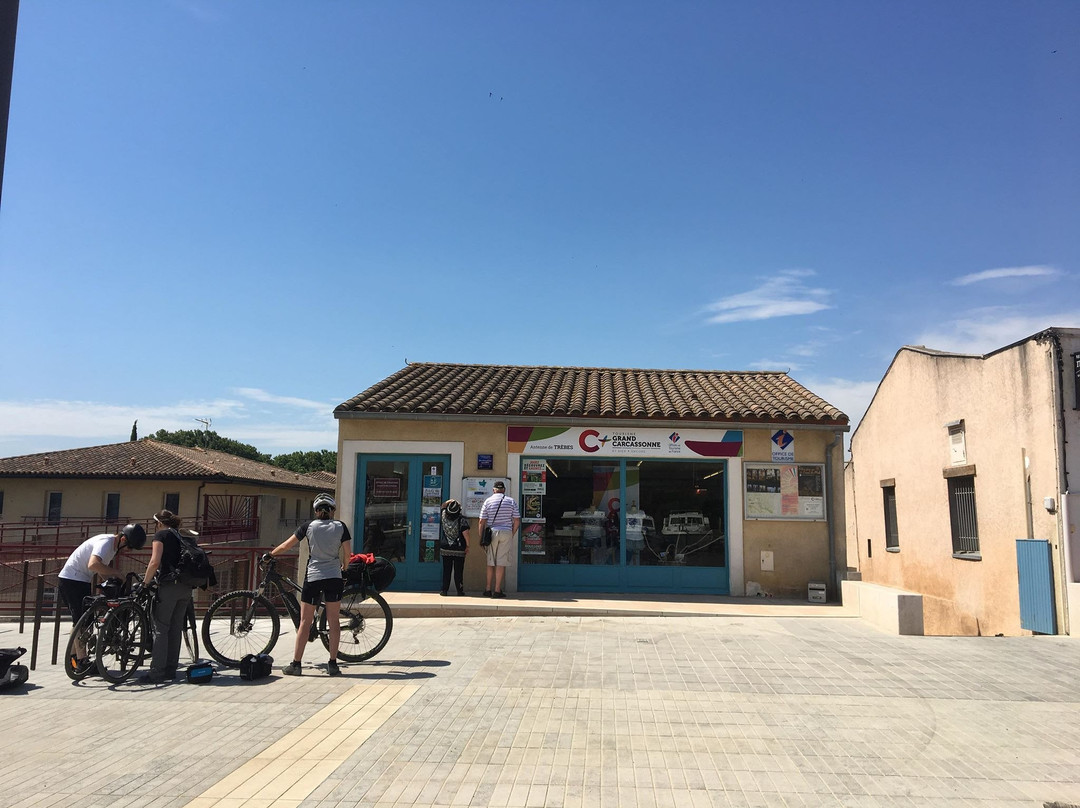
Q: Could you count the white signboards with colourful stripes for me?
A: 1